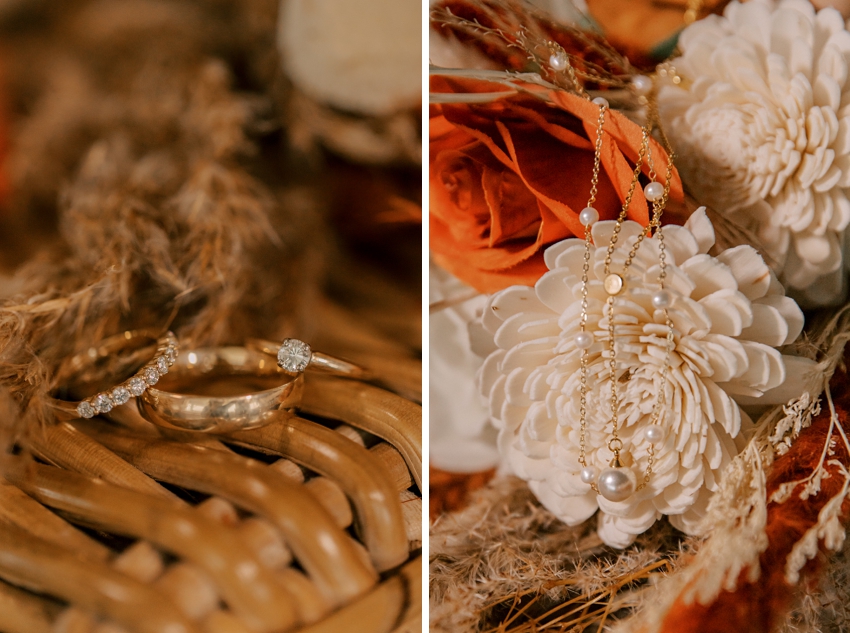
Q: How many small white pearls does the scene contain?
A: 9